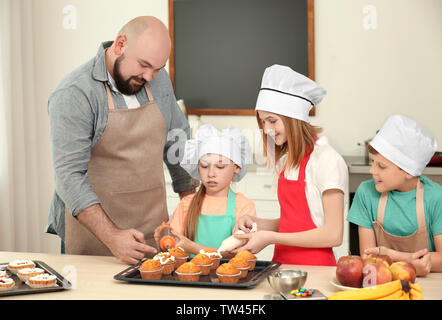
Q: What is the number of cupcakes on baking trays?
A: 14